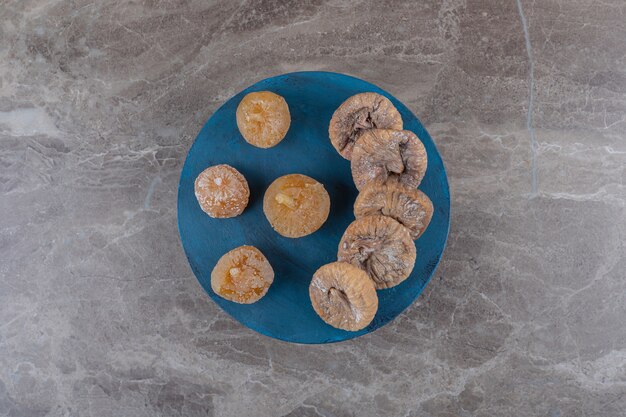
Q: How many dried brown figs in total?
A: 5